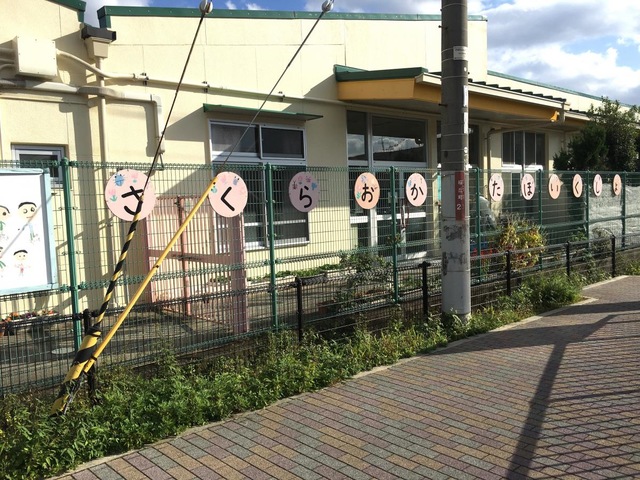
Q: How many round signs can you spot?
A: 11